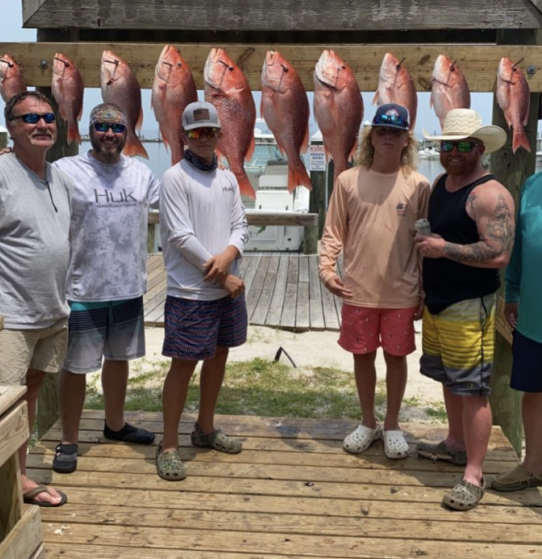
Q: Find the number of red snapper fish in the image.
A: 10